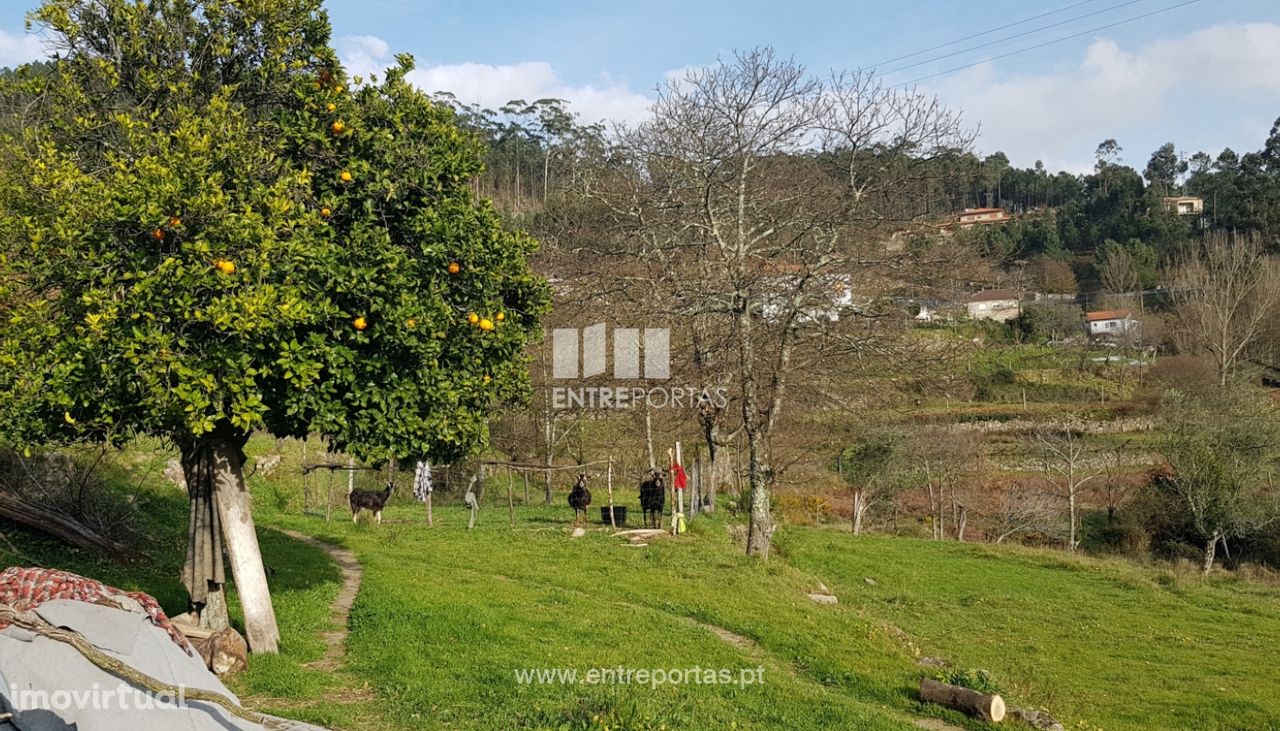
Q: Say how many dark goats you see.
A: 3